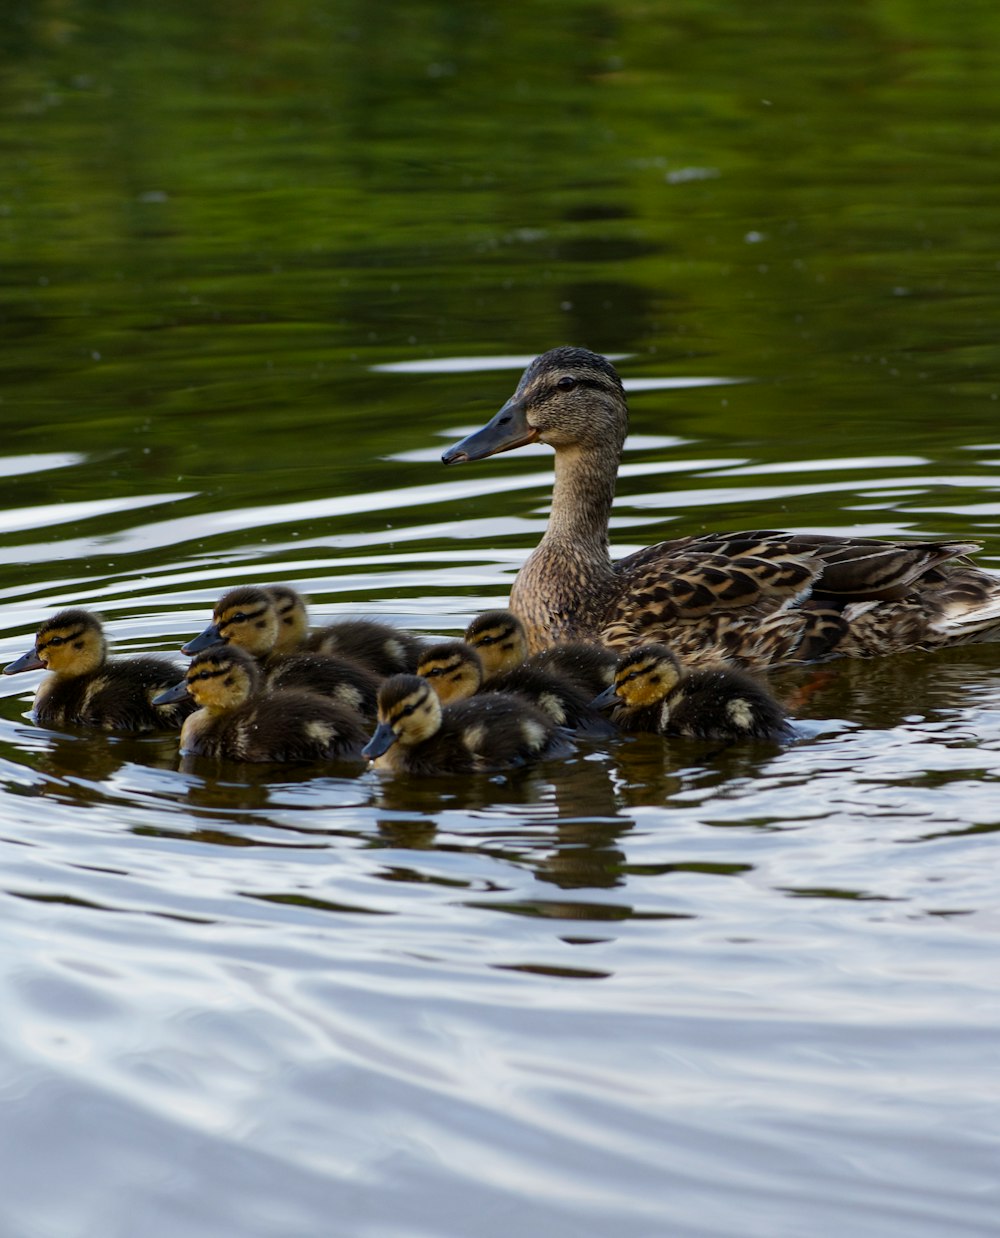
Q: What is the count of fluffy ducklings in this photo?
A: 8